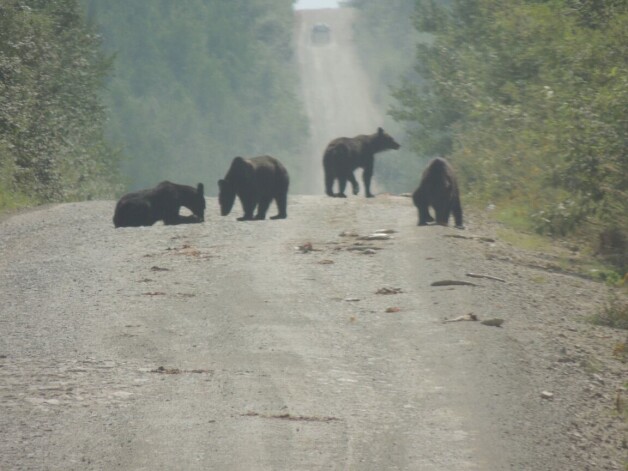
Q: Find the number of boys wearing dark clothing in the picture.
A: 0